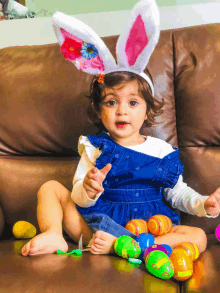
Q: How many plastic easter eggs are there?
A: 11